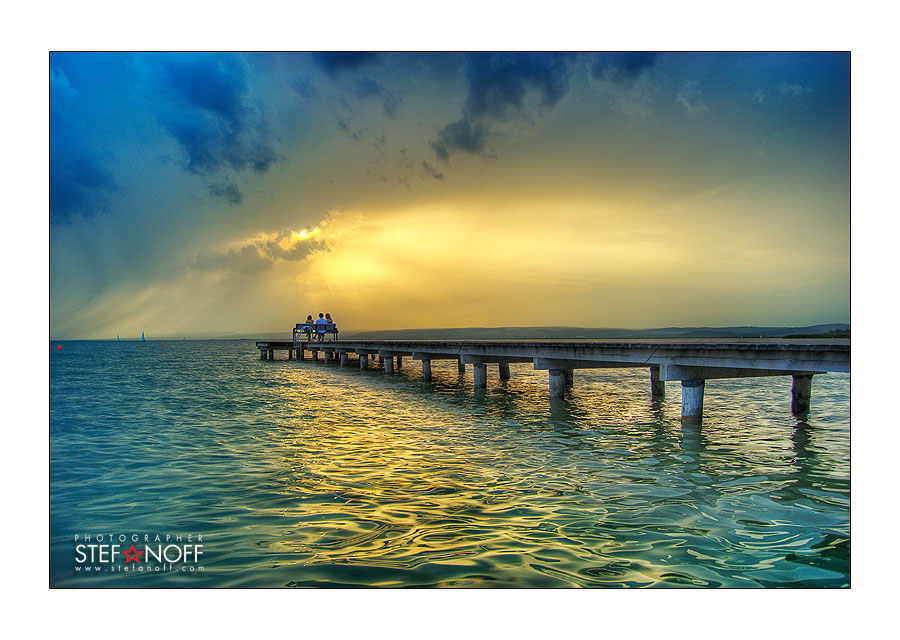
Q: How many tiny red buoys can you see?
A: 3